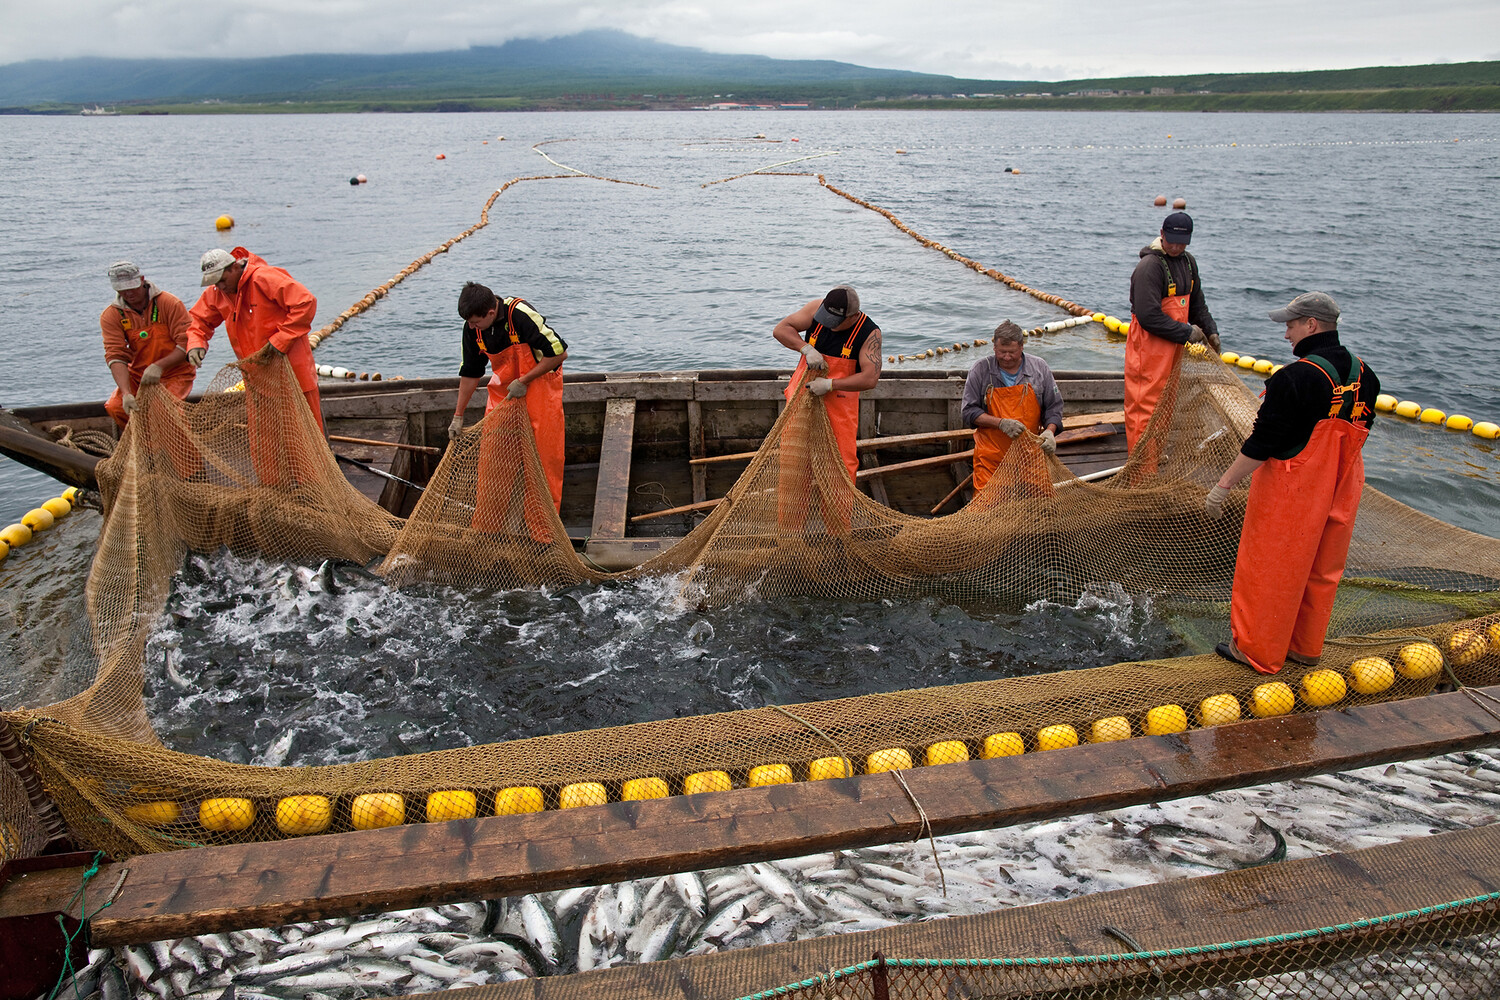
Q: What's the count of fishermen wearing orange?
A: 7